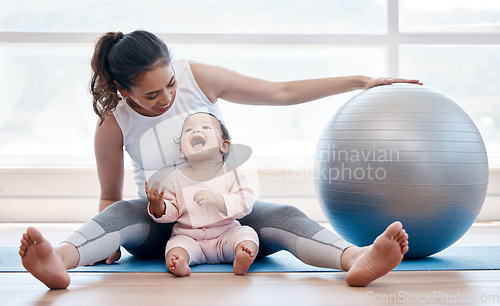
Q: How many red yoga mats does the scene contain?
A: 0